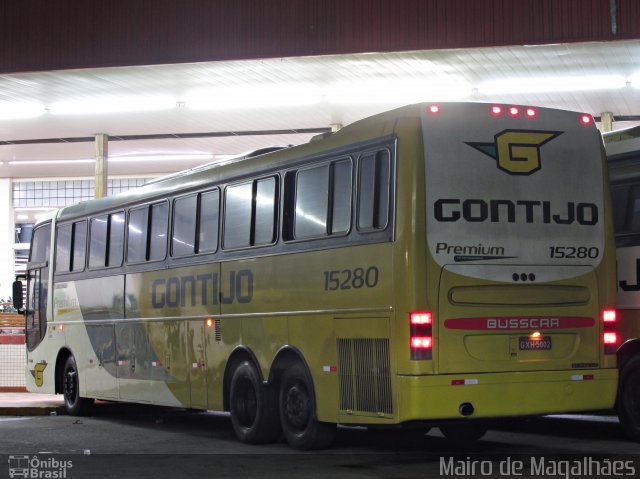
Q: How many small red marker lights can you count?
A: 5